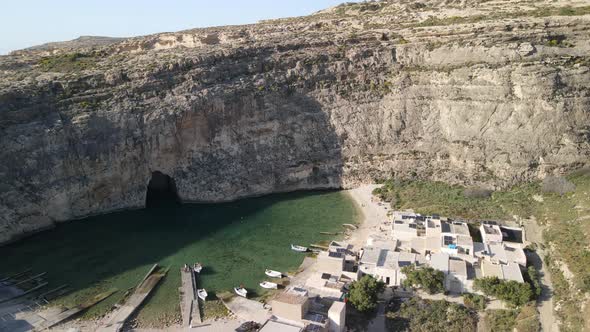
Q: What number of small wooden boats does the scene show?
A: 6